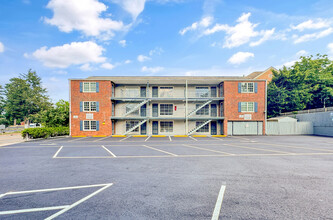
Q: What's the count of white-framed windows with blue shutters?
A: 5